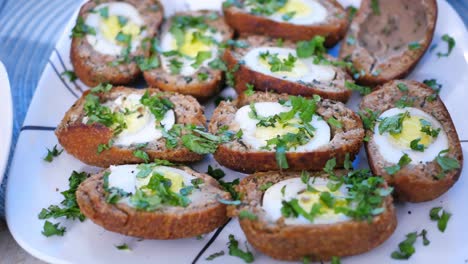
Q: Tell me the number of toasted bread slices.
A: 10